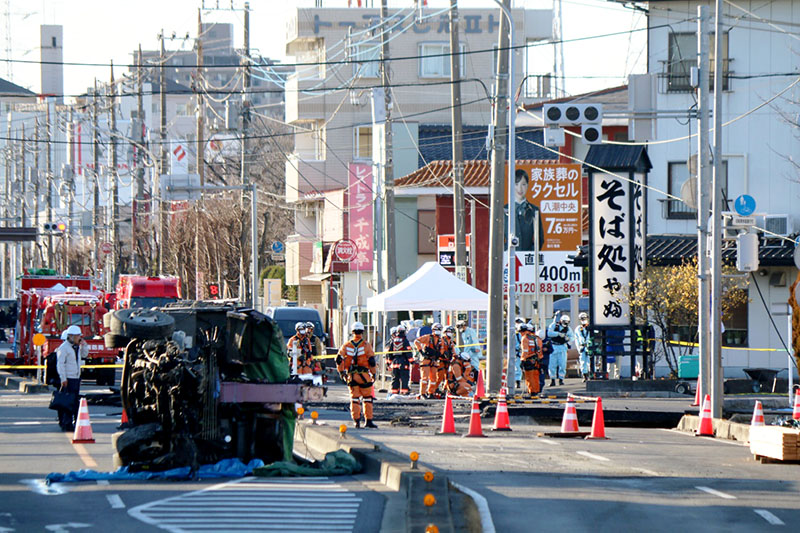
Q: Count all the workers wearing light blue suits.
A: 4